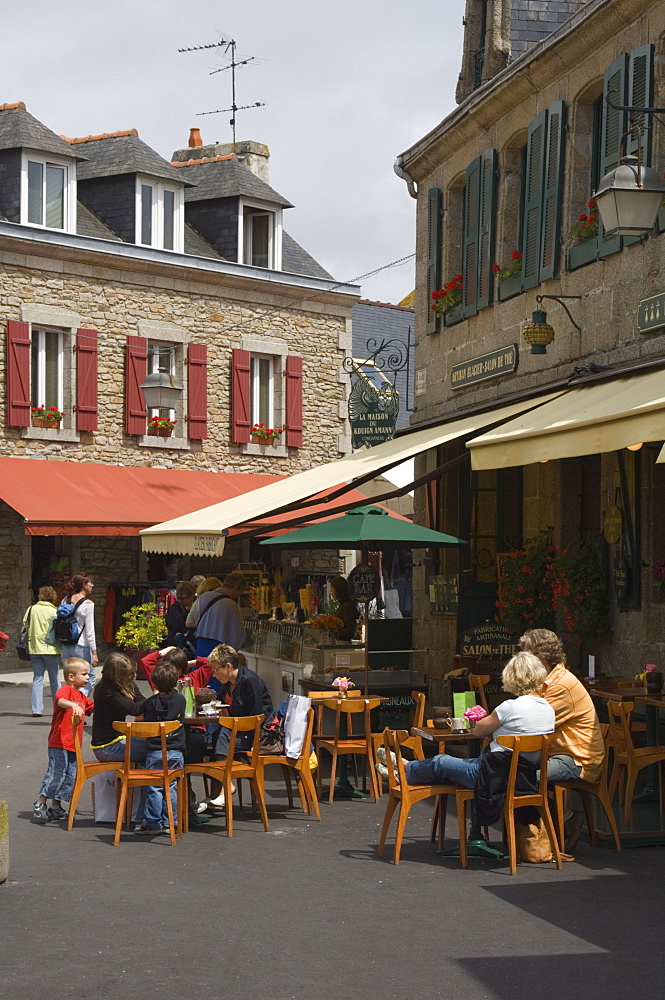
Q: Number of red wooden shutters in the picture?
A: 6